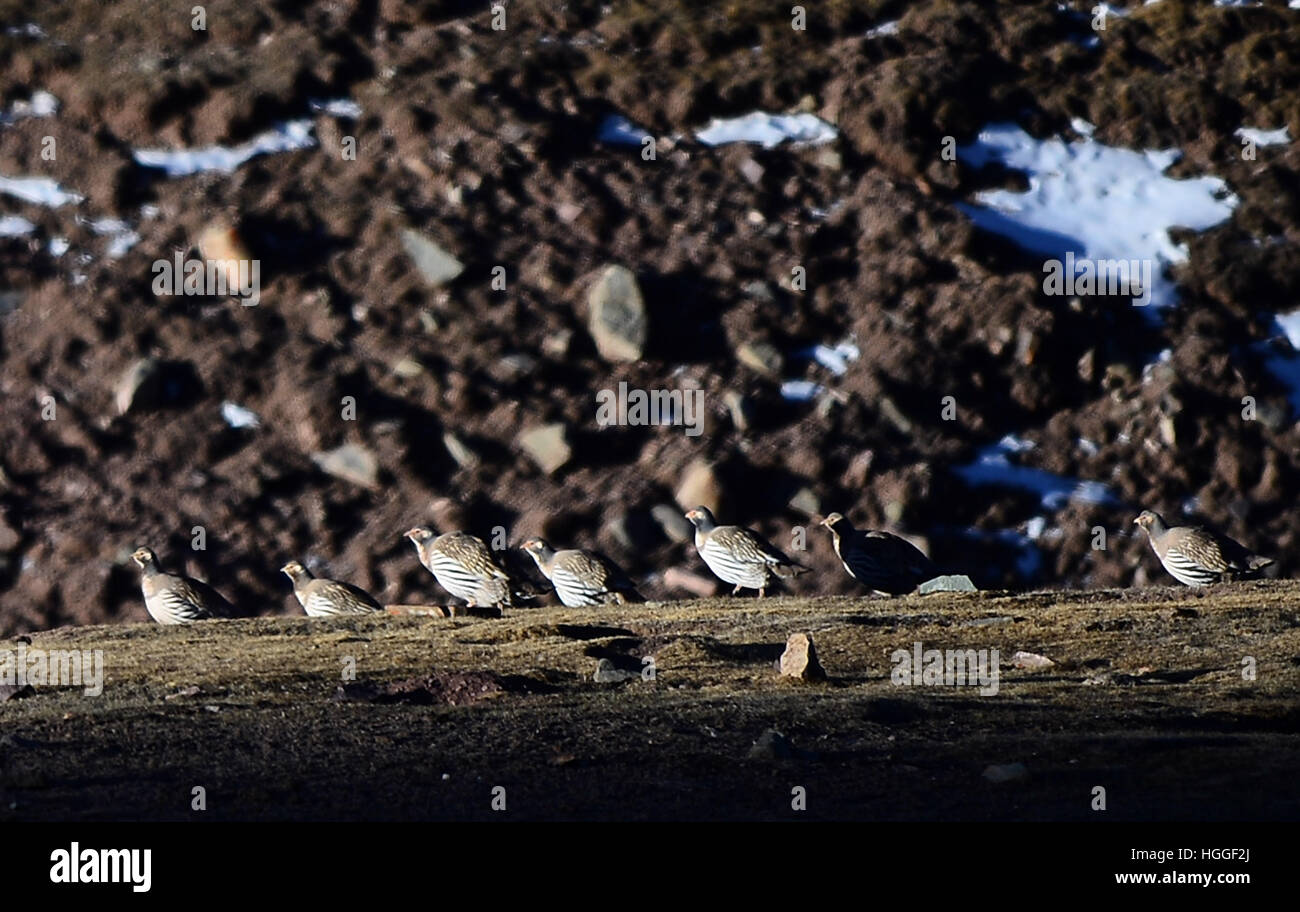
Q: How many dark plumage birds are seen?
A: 1